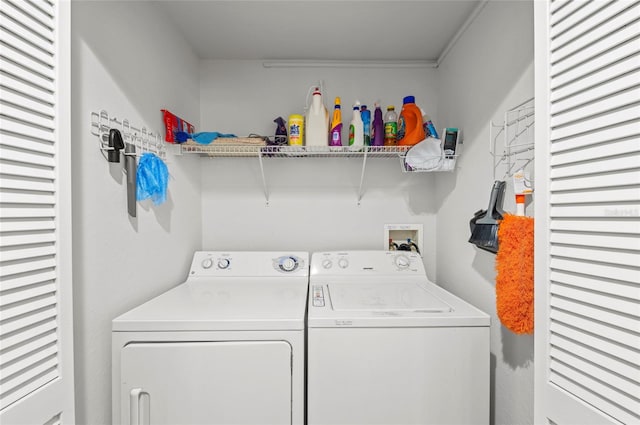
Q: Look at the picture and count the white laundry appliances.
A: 2